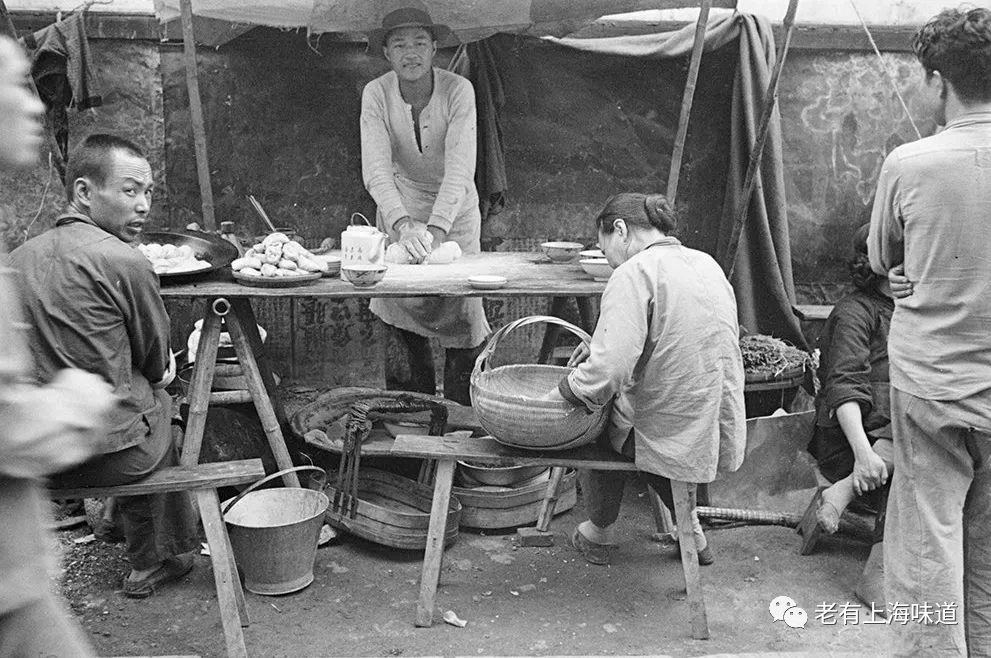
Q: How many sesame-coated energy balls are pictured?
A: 0